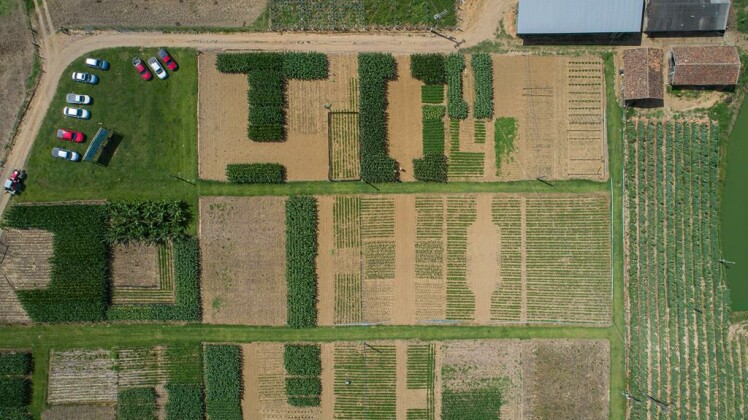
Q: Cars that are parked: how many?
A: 9